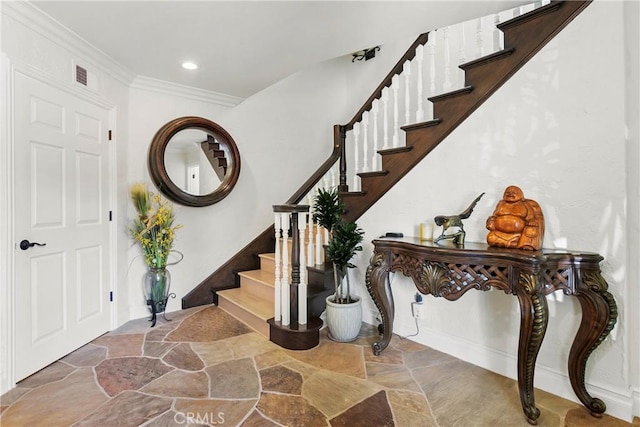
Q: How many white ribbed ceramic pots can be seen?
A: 1